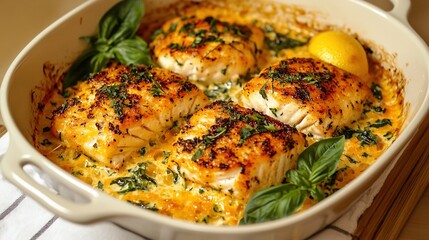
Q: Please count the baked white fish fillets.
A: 4